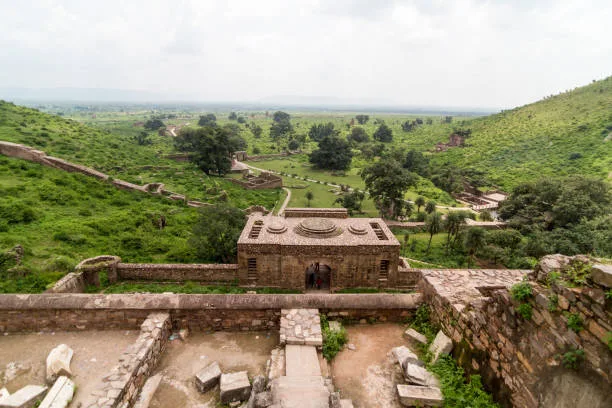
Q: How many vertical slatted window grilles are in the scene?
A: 2